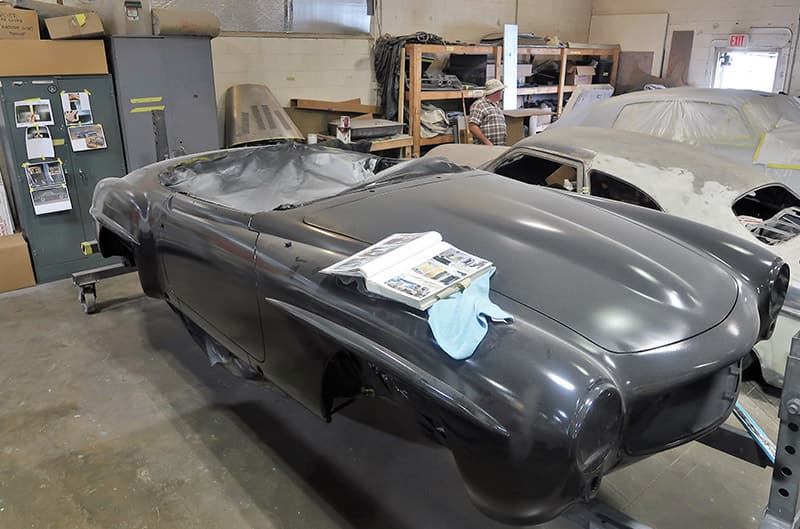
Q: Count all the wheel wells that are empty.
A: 2